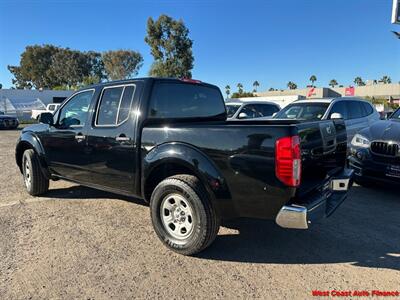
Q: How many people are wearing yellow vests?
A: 0